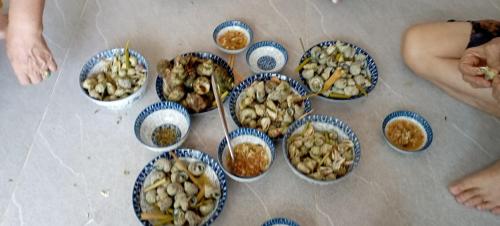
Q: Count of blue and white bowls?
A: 12